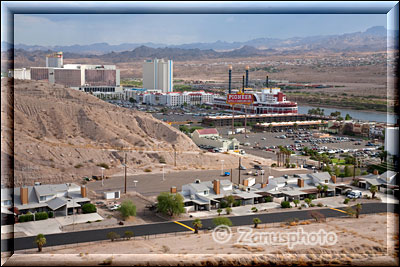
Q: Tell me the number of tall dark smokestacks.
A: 4